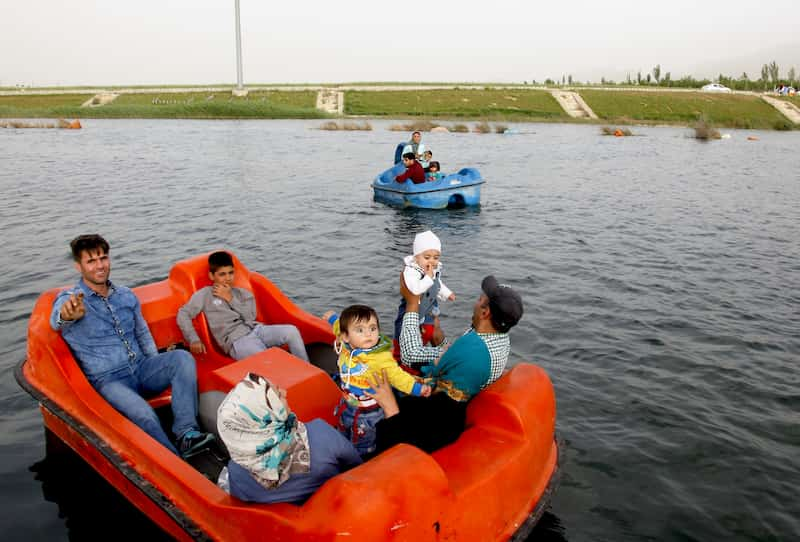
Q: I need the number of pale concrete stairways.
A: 4